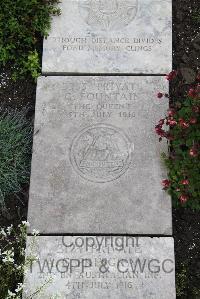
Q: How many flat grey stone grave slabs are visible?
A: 3